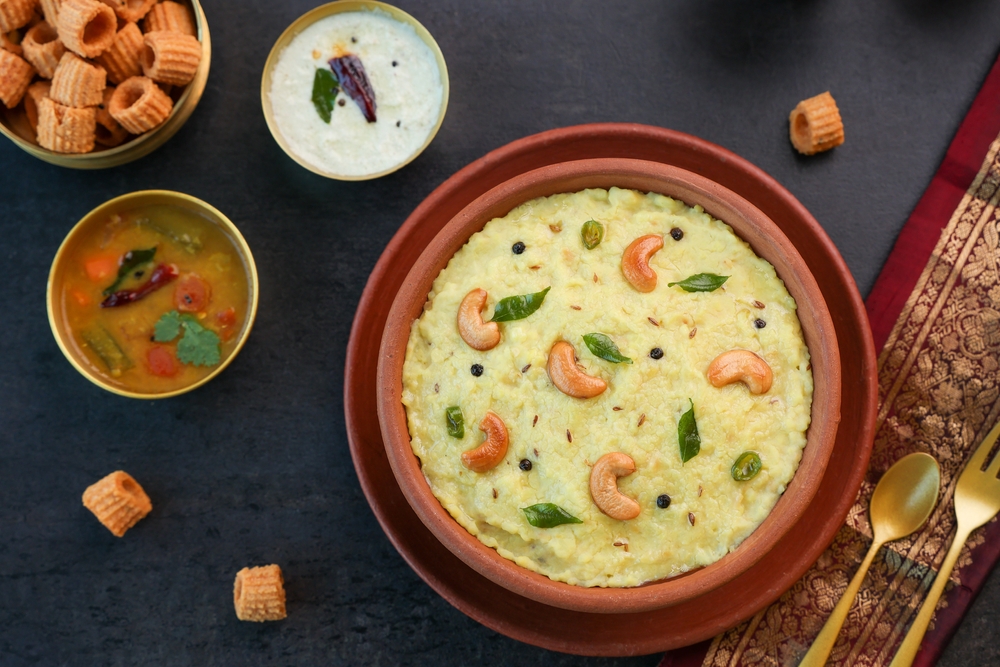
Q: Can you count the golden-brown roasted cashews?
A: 6